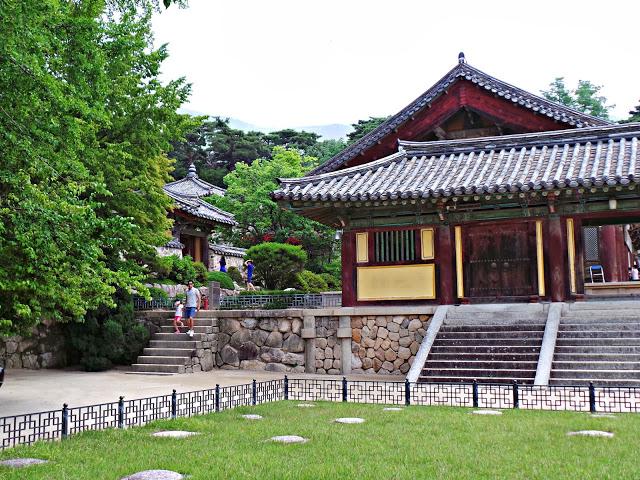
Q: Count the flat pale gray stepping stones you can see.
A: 11